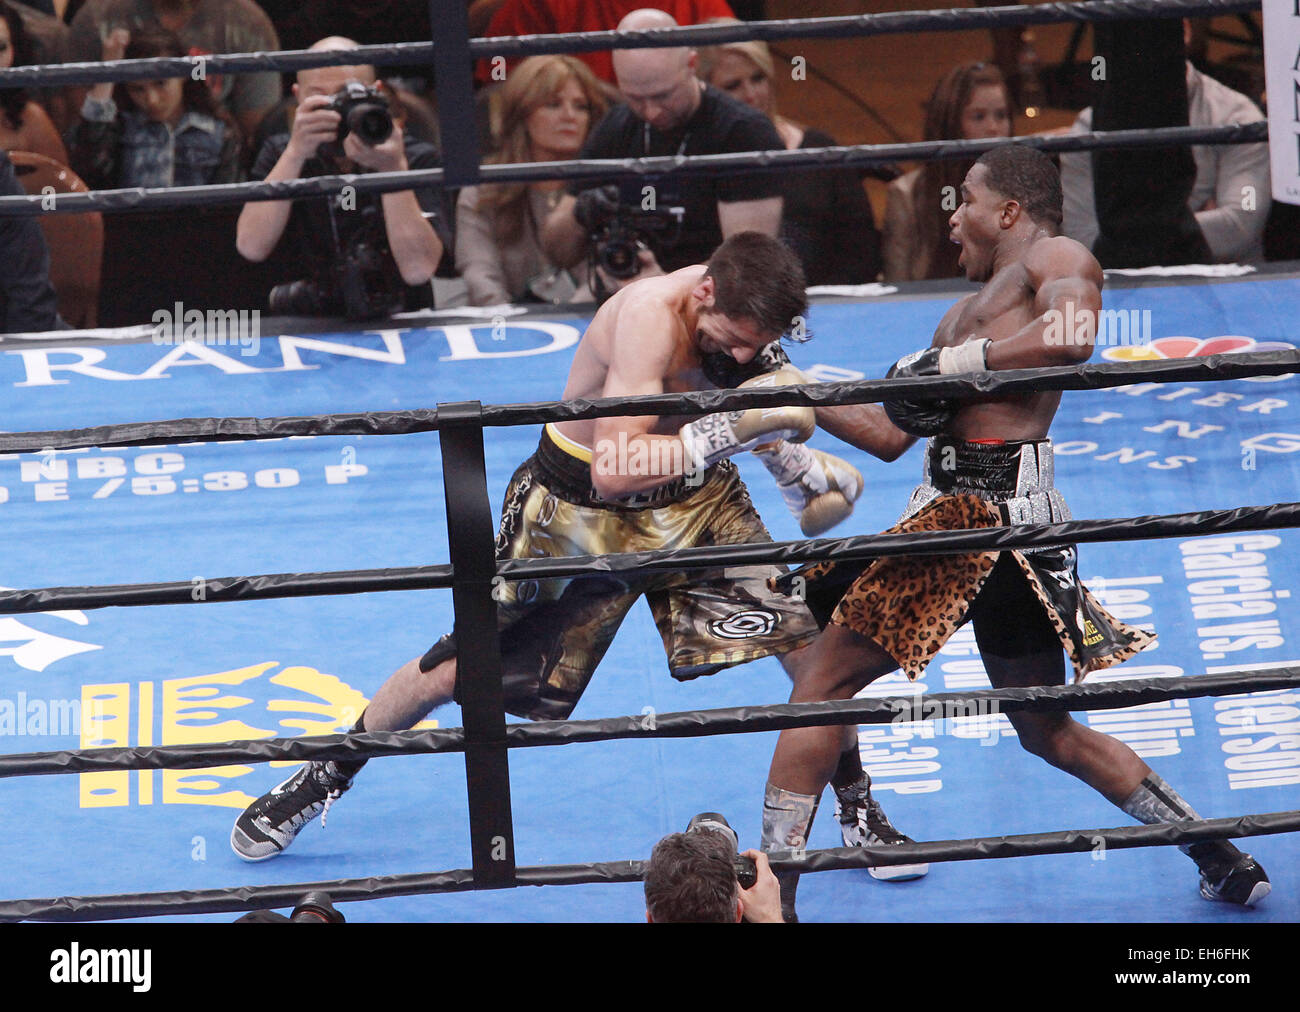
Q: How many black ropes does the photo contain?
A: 6